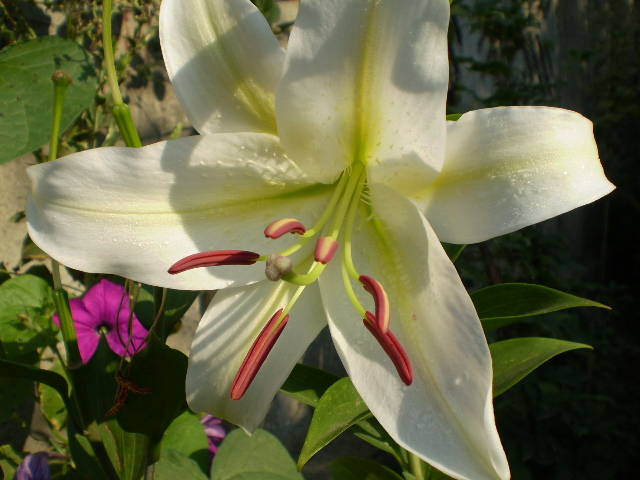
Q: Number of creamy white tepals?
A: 6